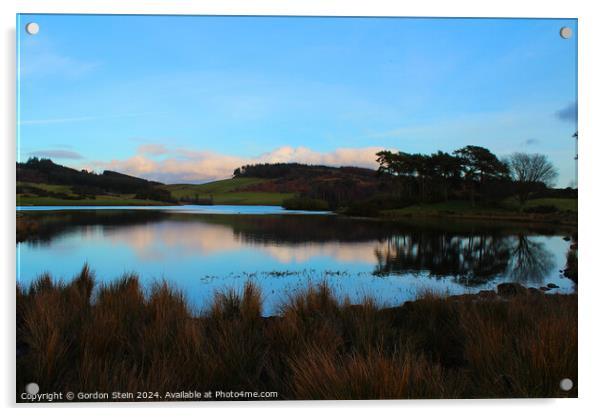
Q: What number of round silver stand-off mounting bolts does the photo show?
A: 4